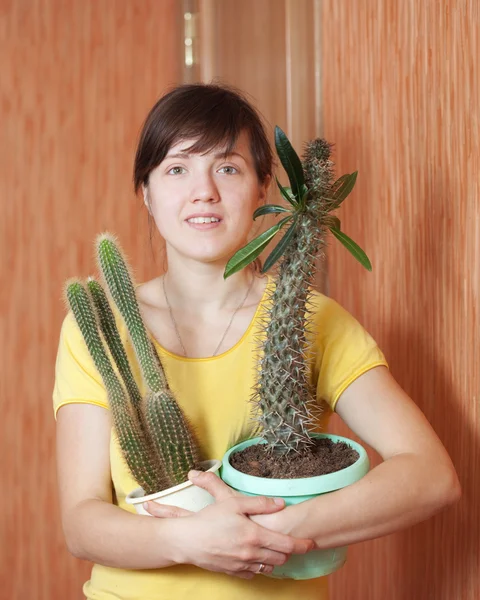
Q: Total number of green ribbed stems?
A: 3